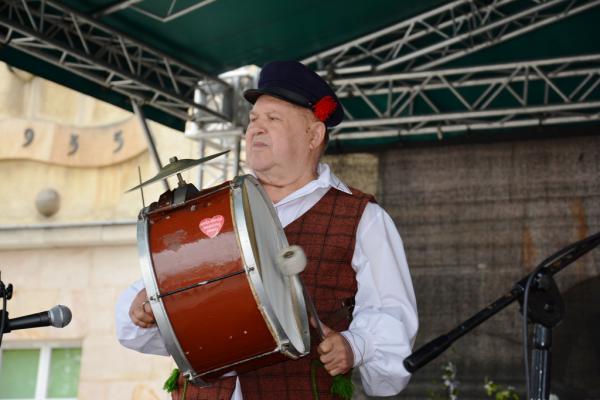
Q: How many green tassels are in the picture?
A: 2